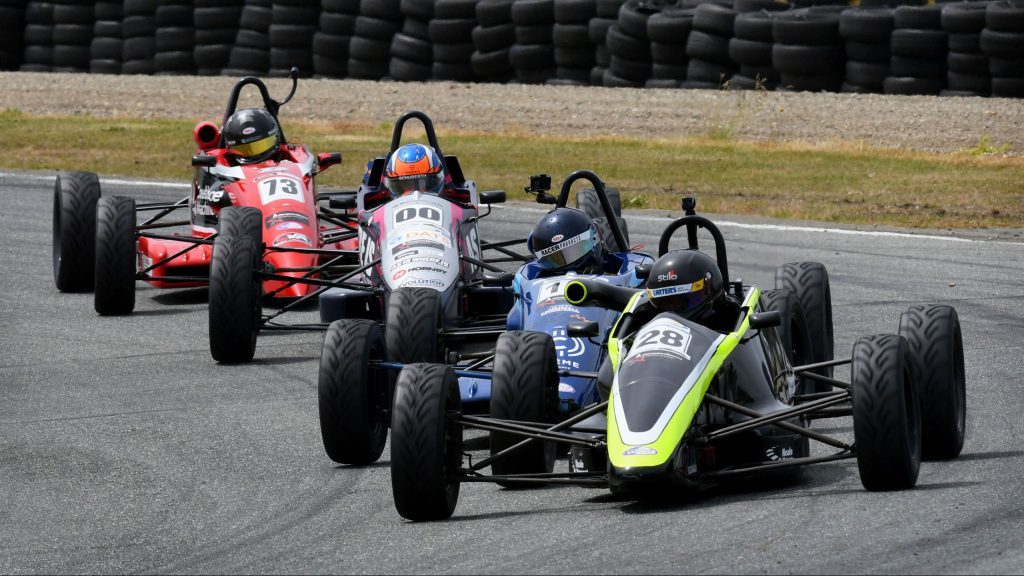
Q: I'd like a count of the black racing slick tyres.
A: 14